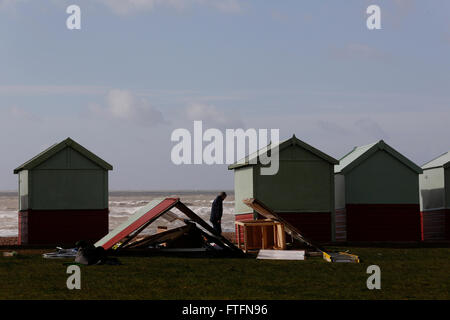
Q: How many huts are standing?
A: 4